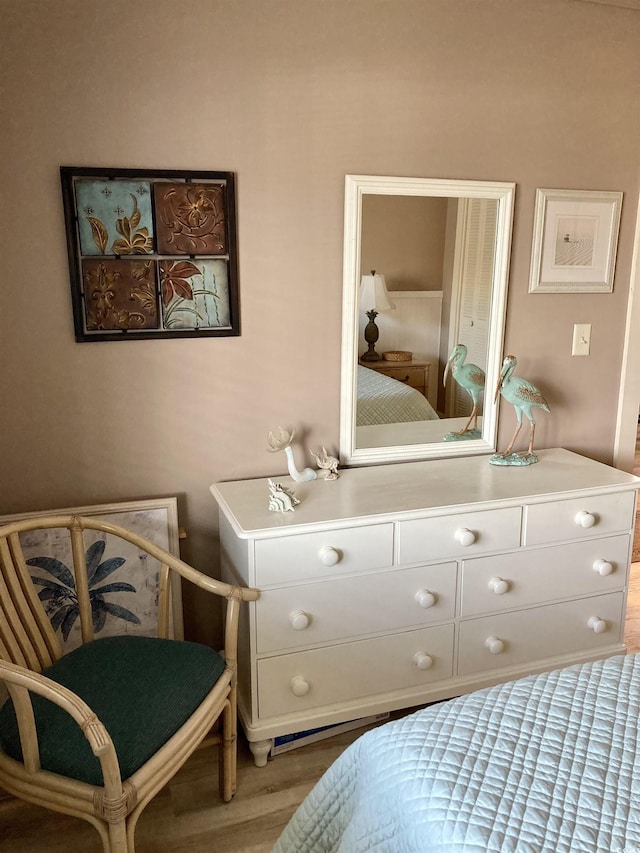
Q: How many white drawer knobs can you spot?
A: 11